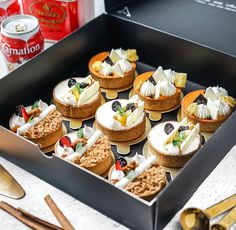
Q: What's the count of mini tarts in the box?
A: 9